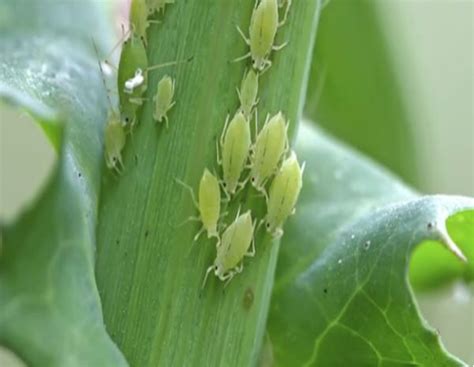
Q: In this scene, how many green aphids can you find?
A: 12